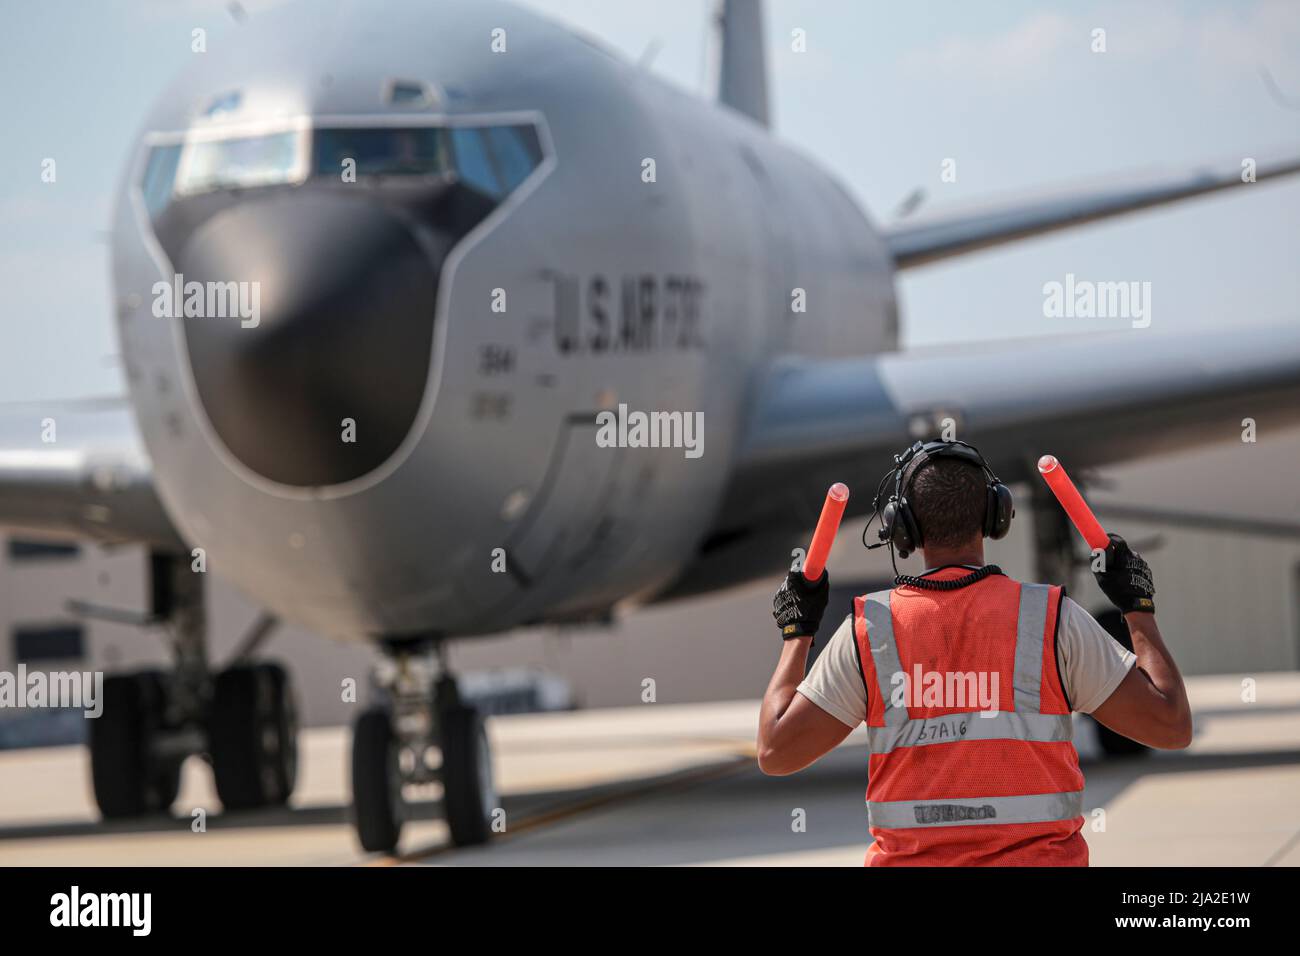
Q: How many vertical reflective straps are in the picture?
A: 2